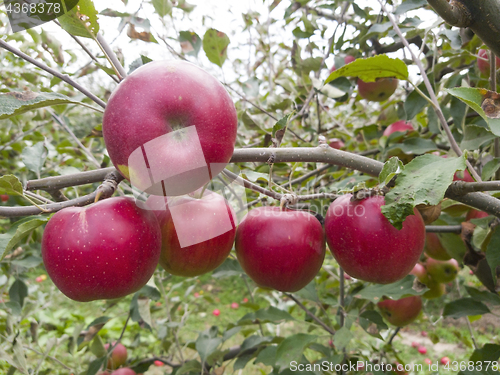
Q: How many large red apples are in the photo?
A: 5